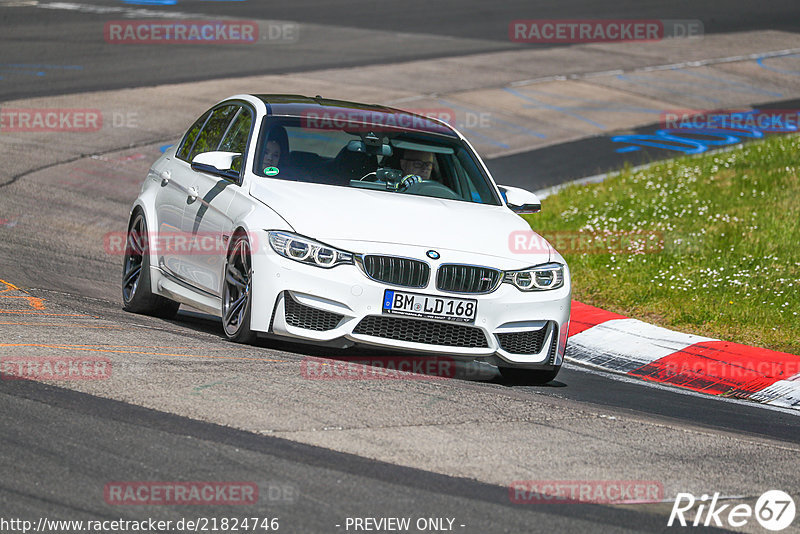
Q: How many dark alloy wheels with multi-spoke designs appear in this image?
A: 2